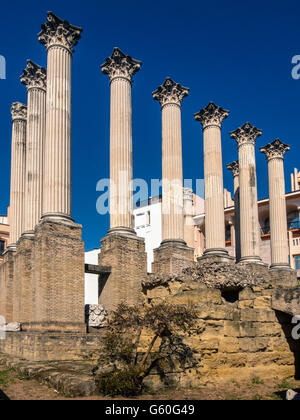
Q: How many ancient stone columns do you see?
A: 9